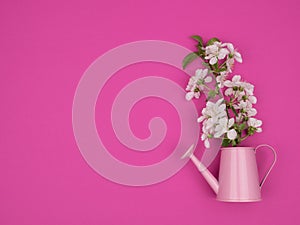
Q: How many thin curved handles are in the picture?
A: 1